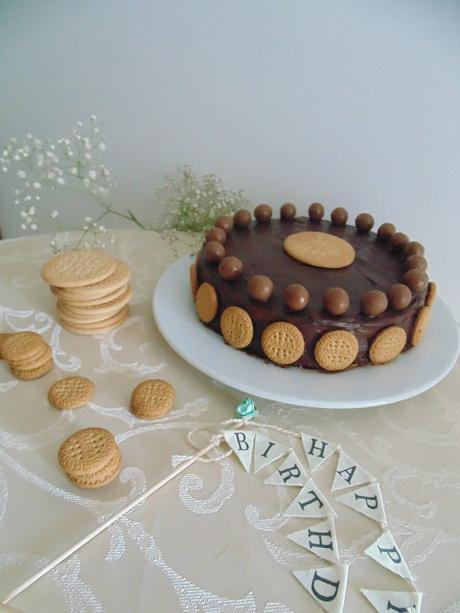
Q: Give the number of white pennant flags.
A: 11